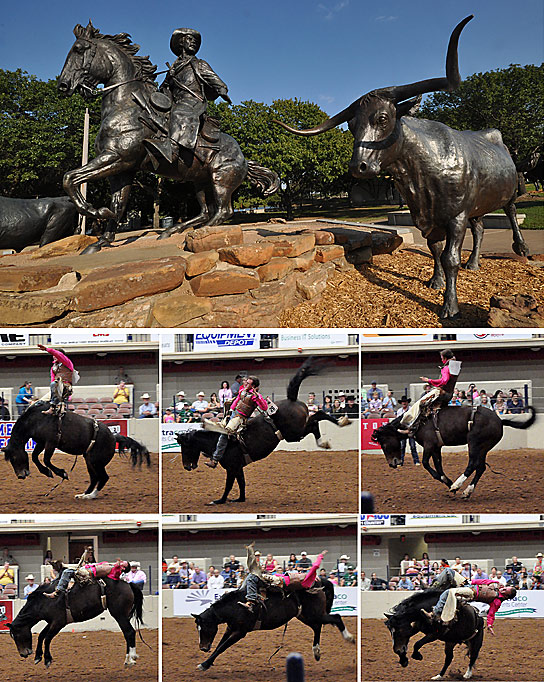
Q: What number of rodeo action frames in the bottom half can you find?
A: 6